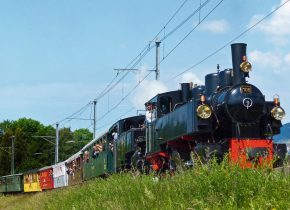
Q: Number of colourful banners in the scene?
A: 3